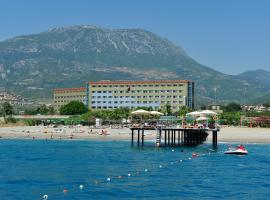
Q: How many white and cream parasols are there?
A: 5